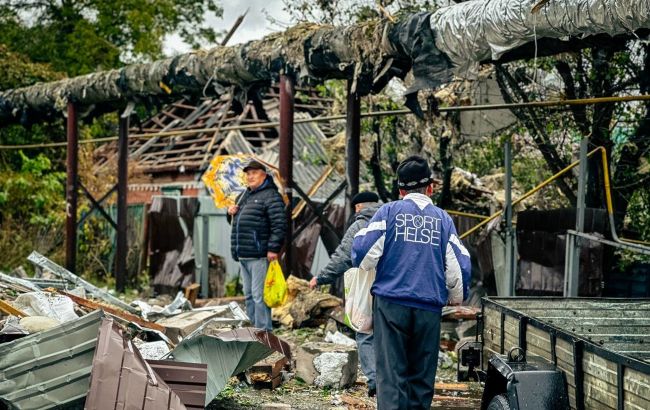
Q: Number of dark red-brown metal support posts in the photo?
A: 4